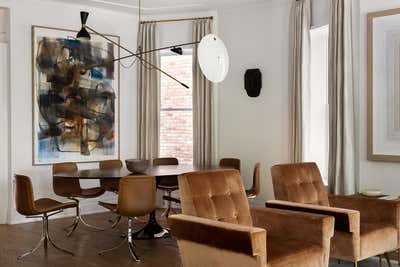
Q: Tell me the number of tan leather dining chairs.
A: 7